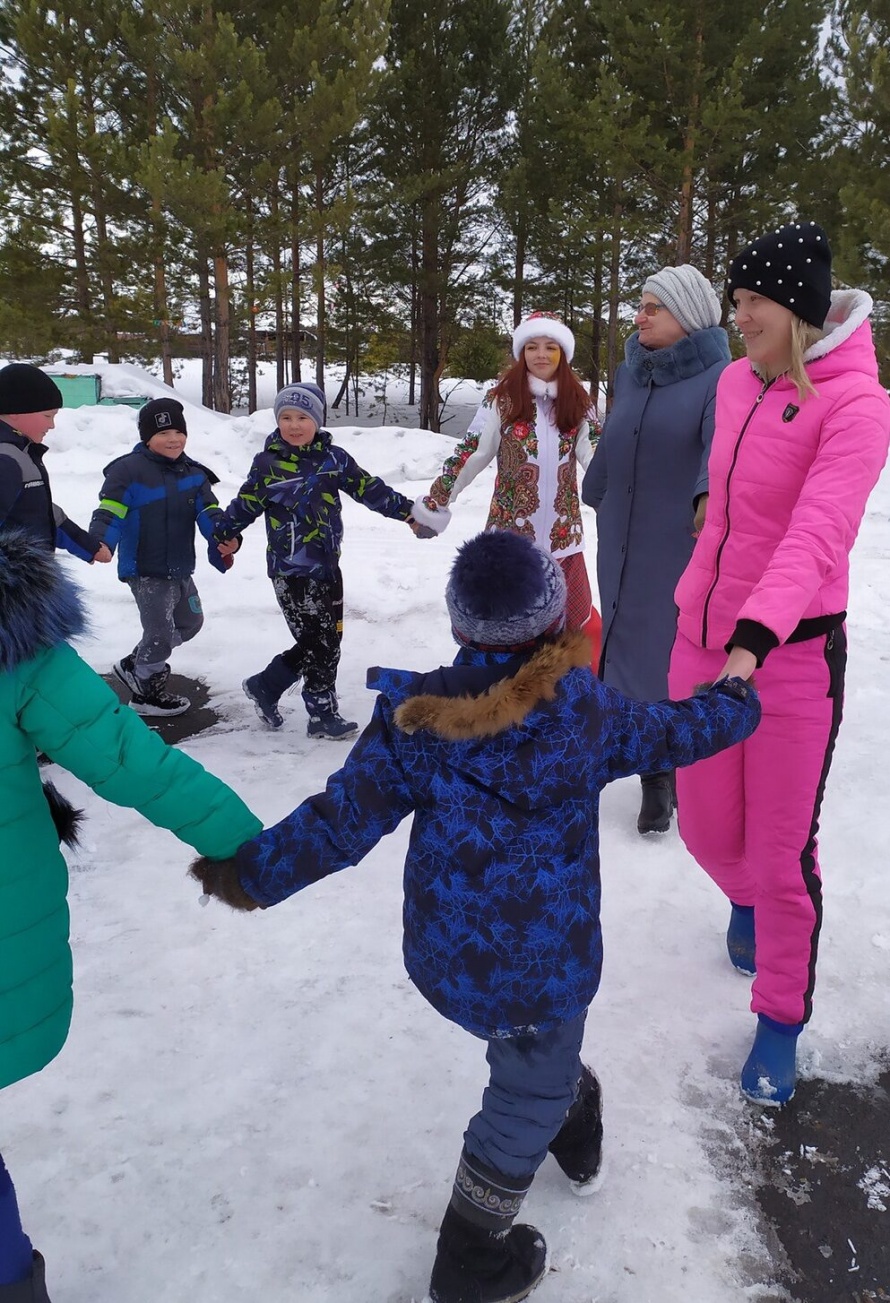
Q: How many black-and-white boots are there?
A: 2